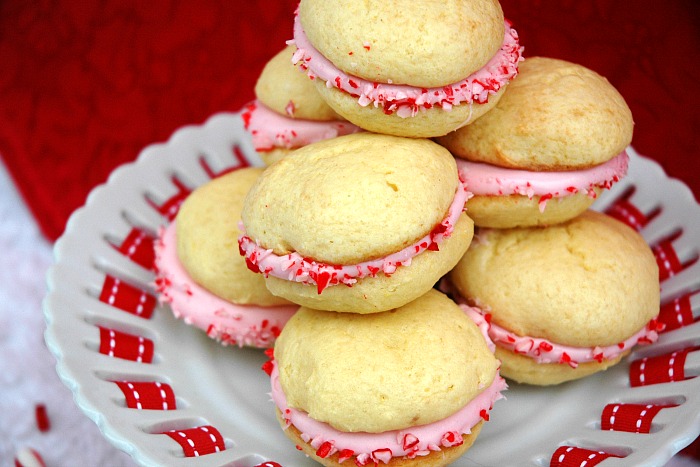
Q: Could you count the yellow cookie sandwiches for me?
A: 7